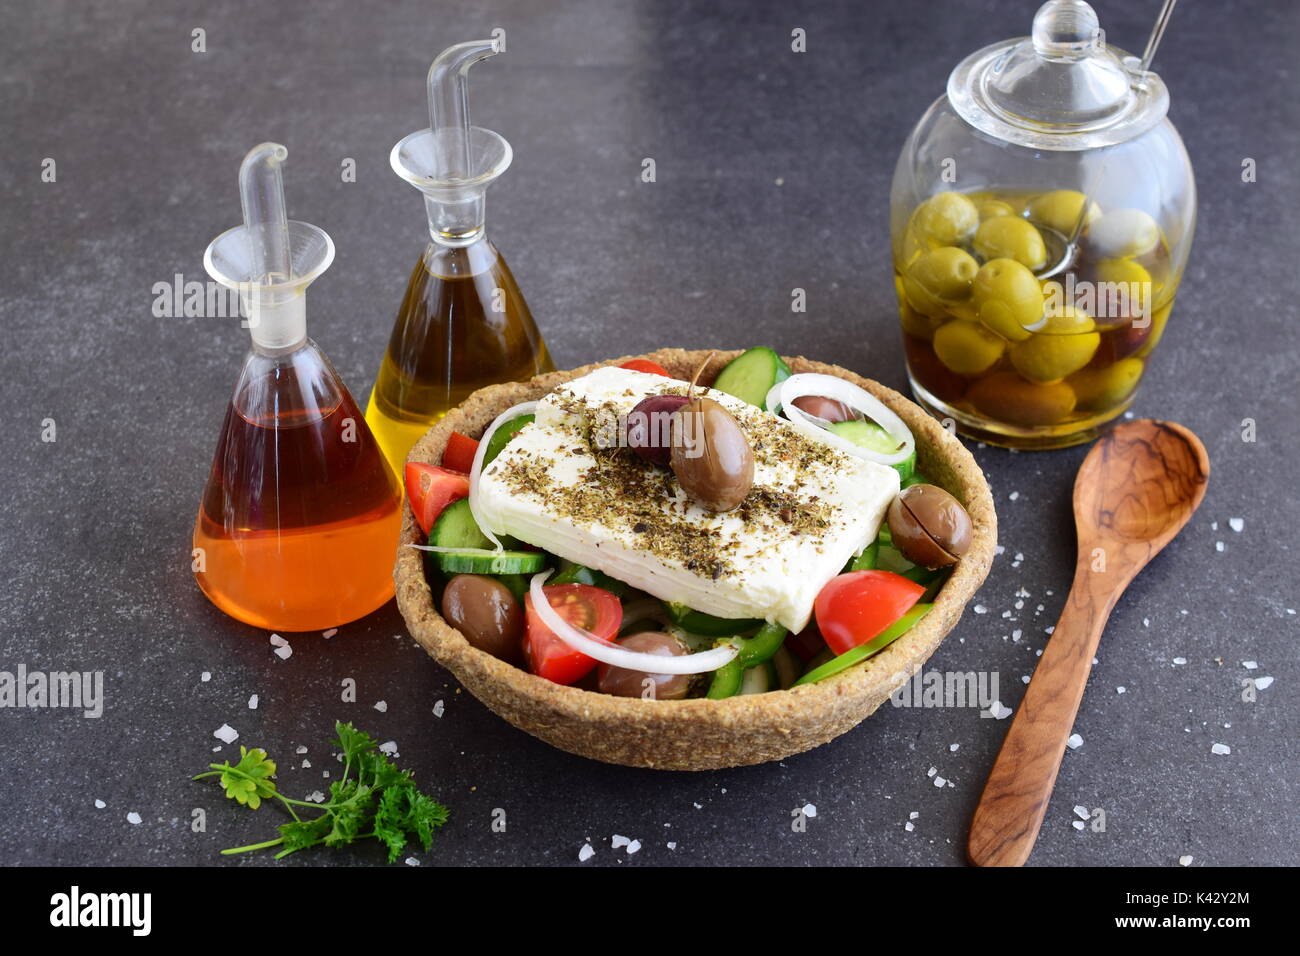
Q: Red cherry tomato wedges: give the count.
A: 5